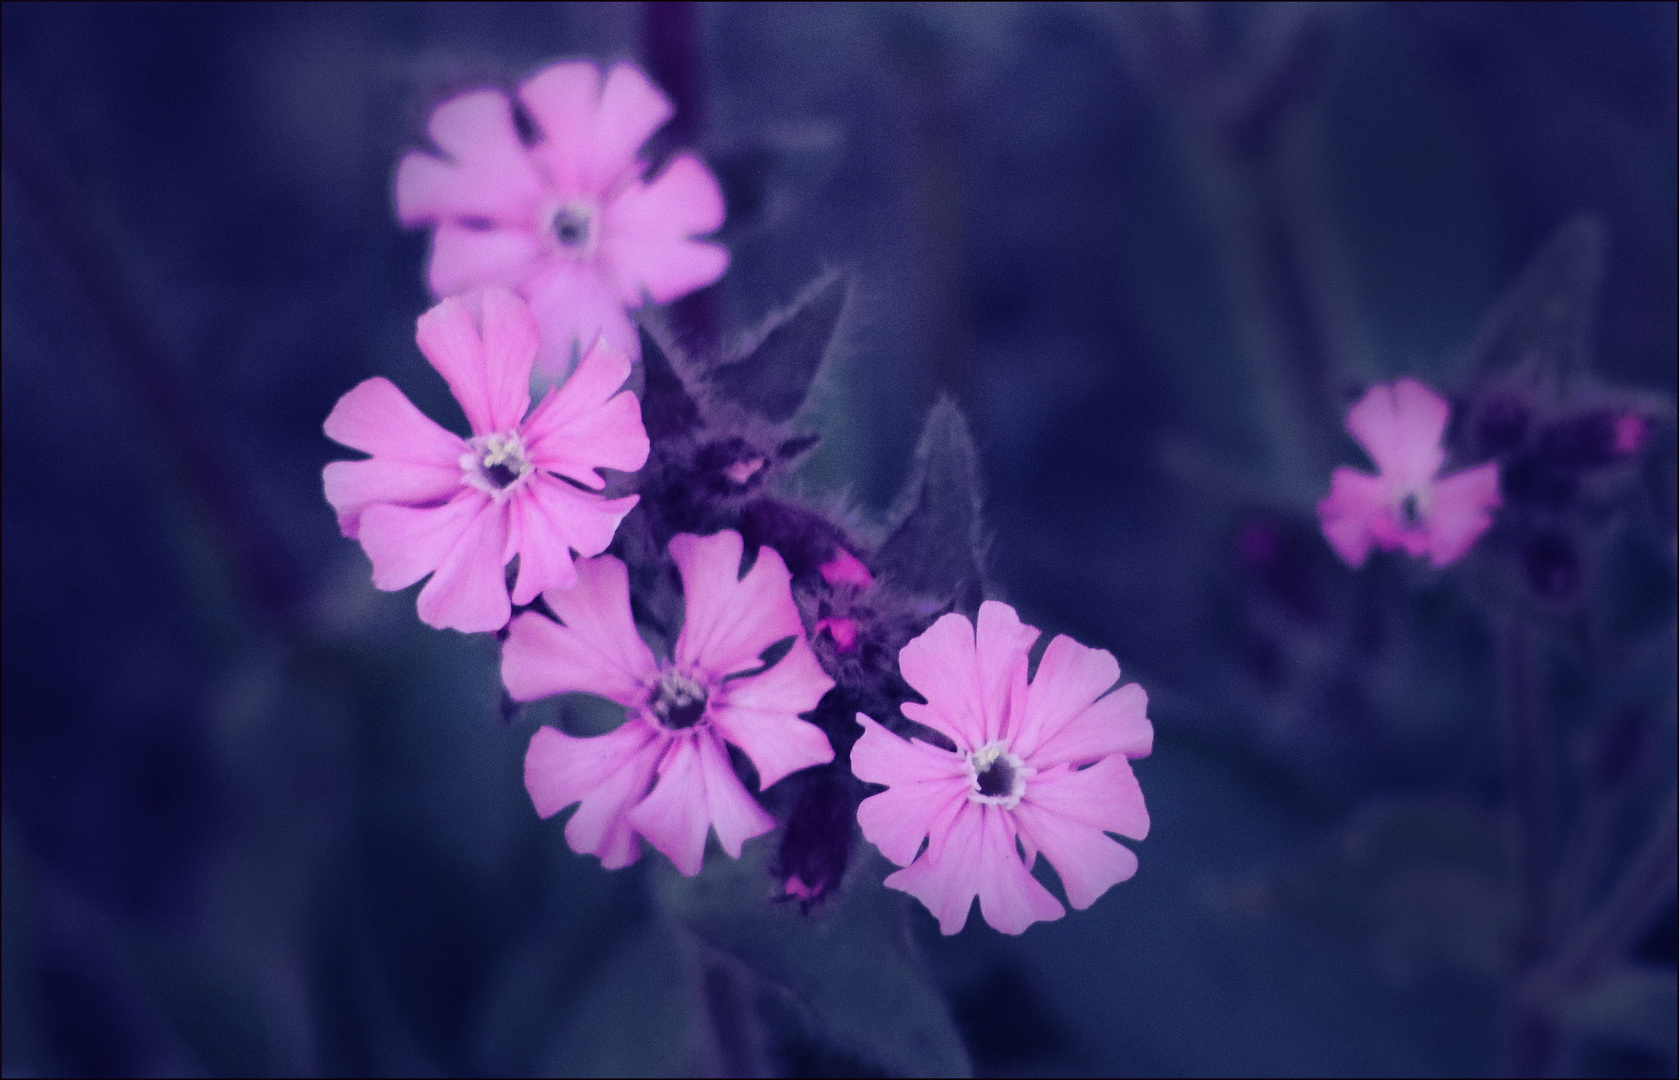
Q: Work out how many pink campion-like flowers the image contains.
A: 5